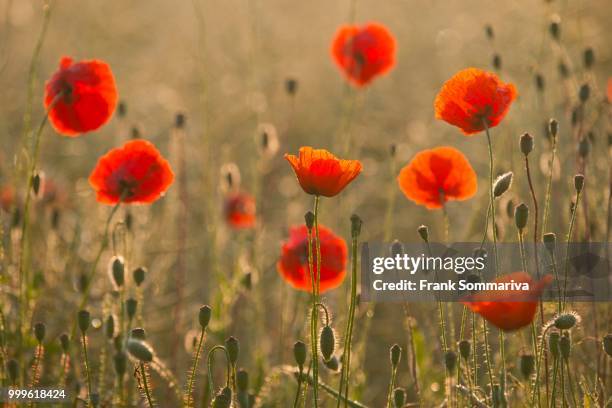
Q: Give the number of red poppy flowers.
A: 9